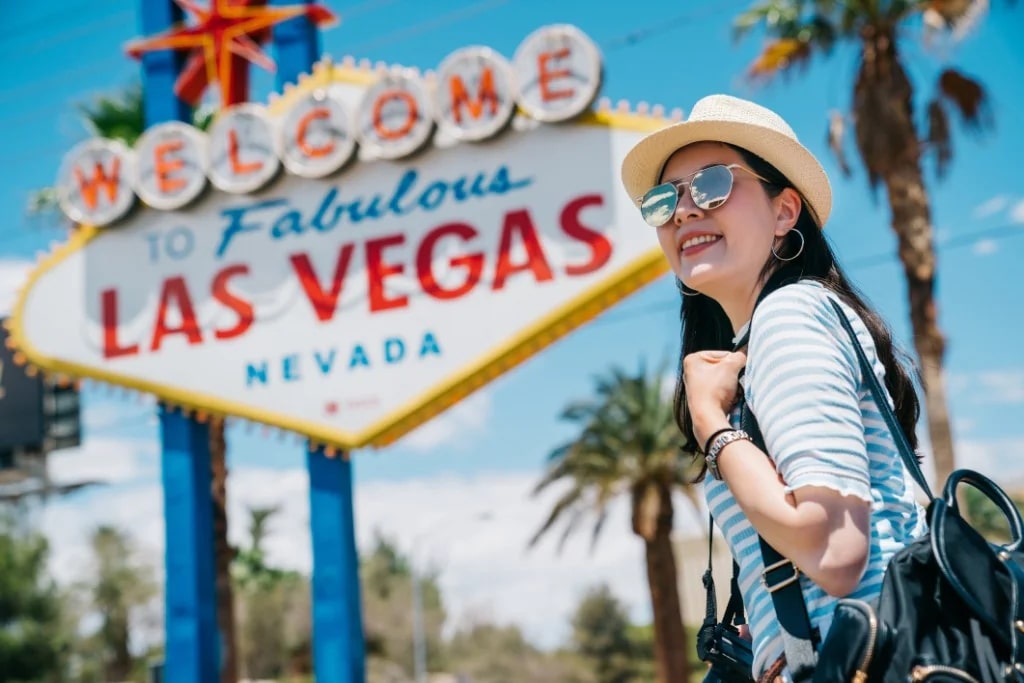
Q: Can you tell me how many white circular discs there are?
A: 7